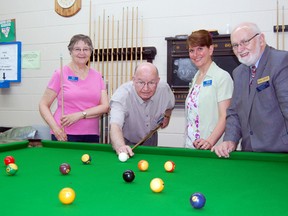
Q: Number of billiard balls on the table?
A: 11